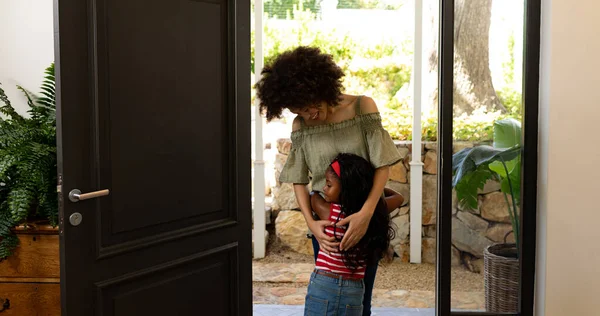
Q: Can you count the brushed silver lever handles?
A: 1